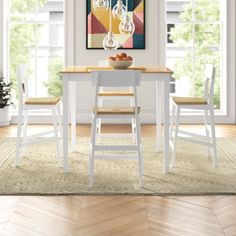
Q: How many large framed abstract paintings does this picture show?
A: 1